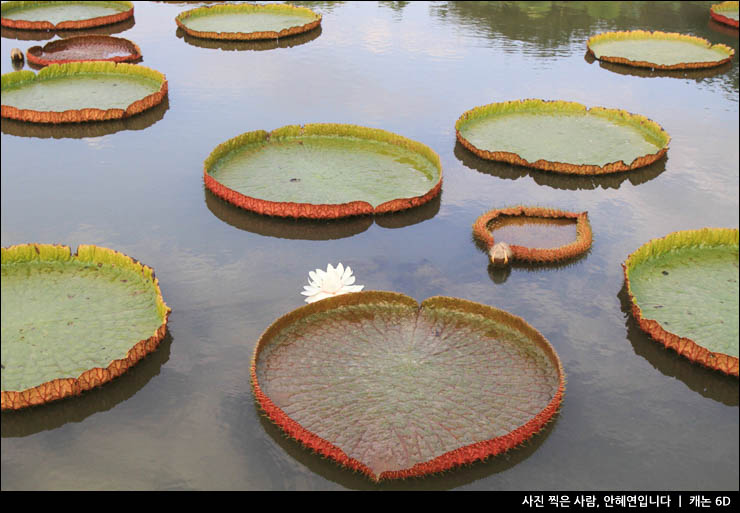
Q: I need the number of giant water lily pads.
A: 12